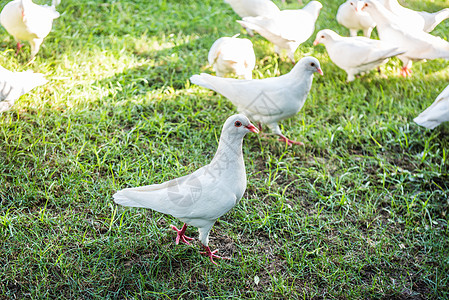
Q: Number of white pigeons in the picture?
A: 12